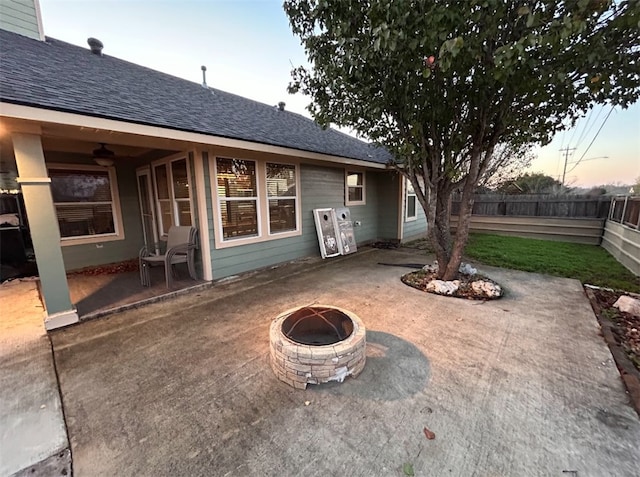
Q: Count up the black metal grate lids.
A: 1